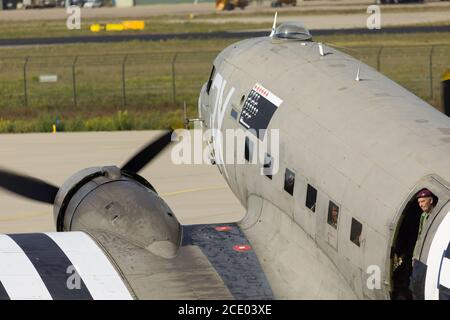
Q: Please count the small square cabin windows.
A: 6